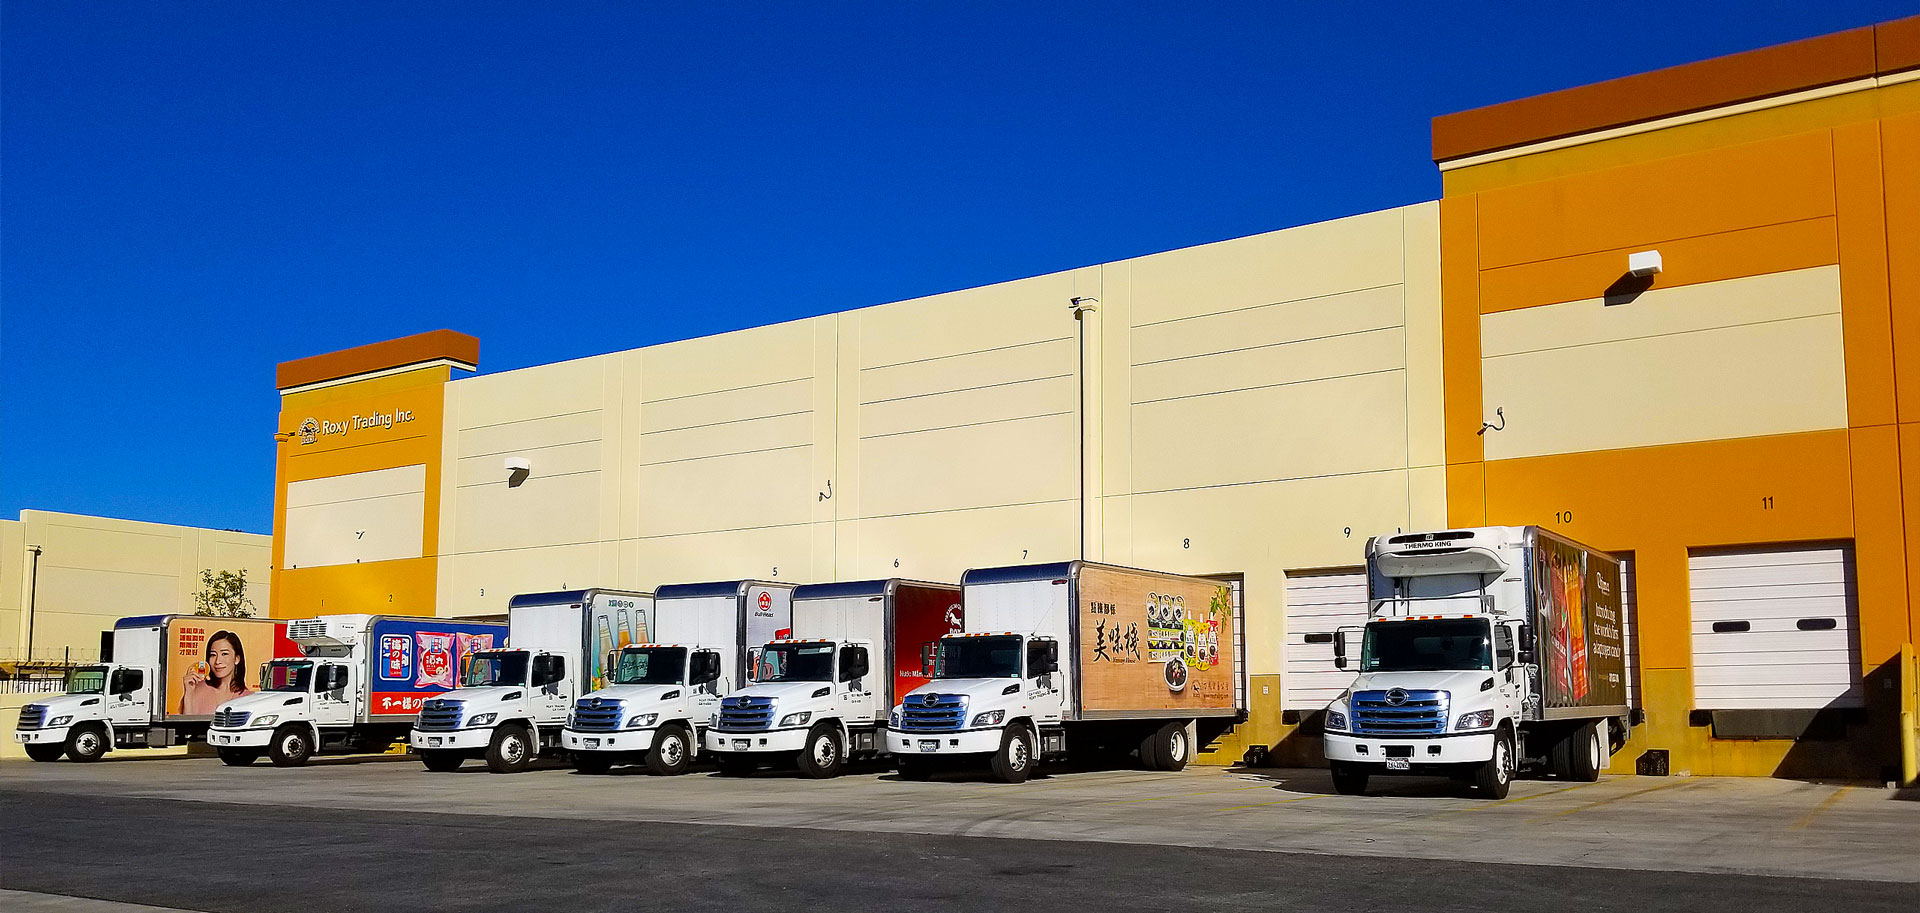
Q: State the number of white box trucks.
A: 7